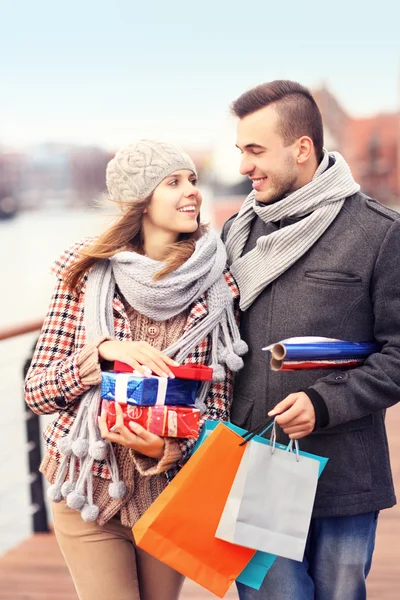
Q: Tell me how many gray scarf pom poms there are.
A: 13